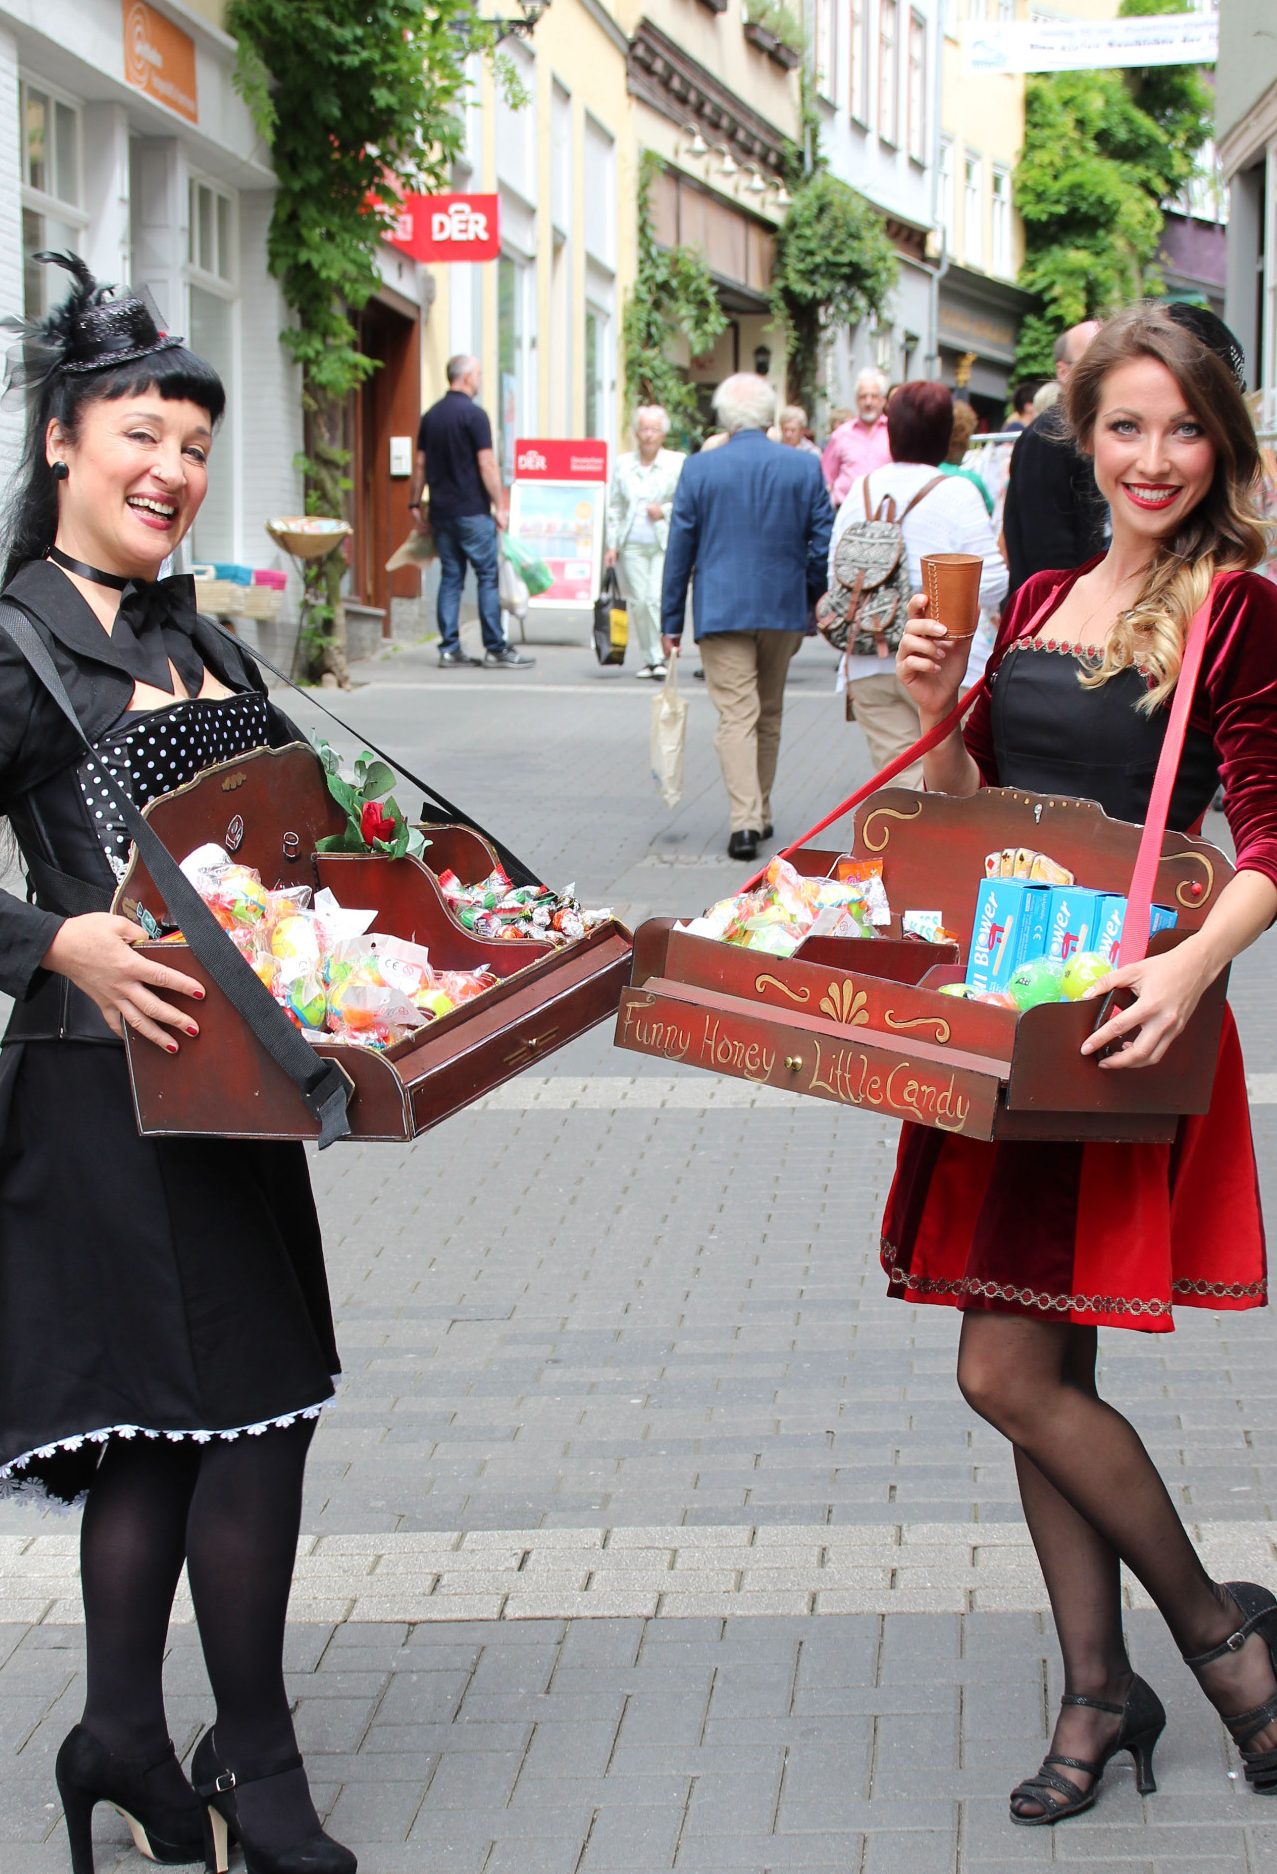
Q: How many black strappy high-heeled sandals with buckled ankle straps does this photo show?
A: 2